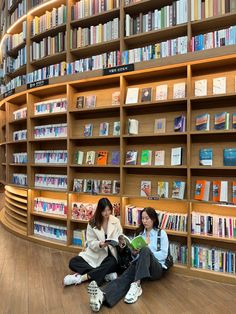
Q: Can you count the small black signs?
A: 3